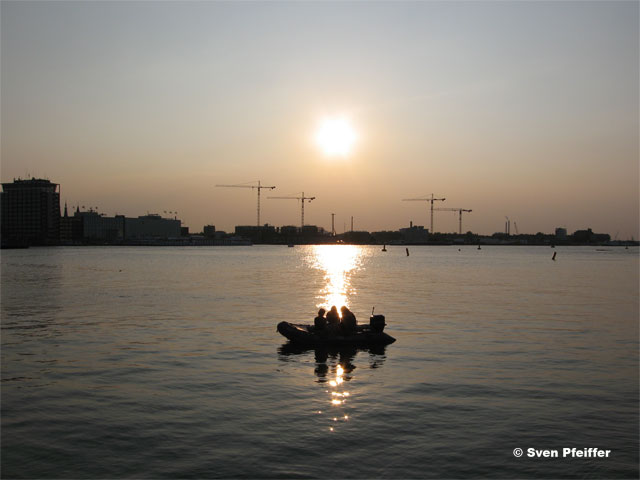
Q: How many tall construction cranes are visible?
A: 4